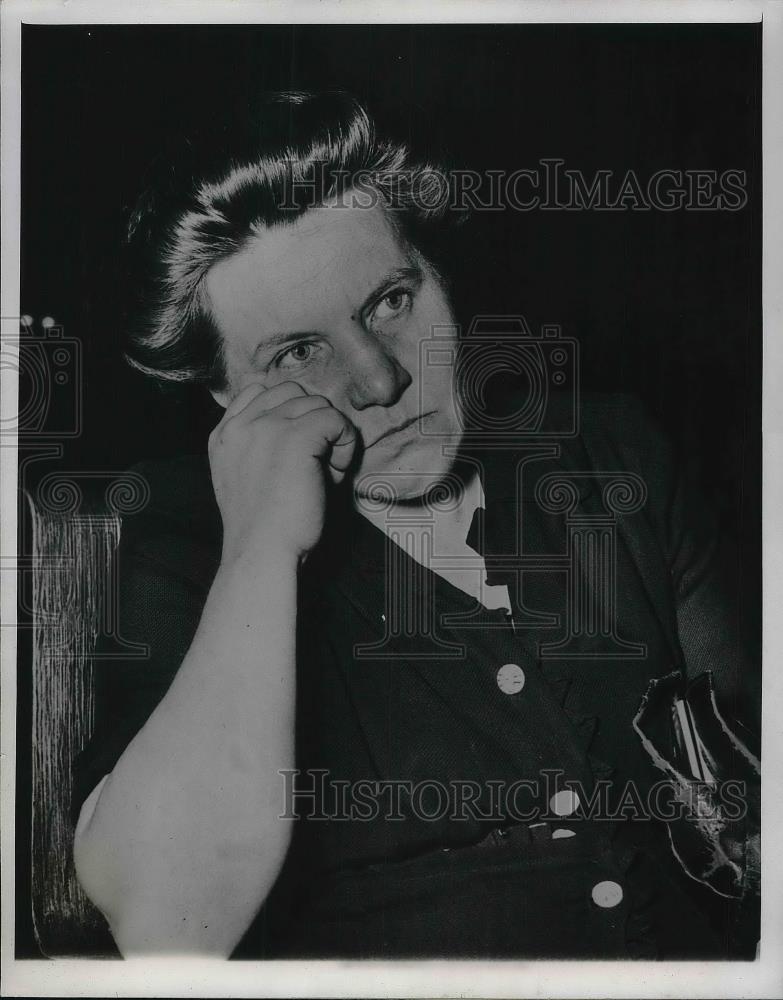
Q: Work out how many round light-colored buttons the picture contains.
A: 3